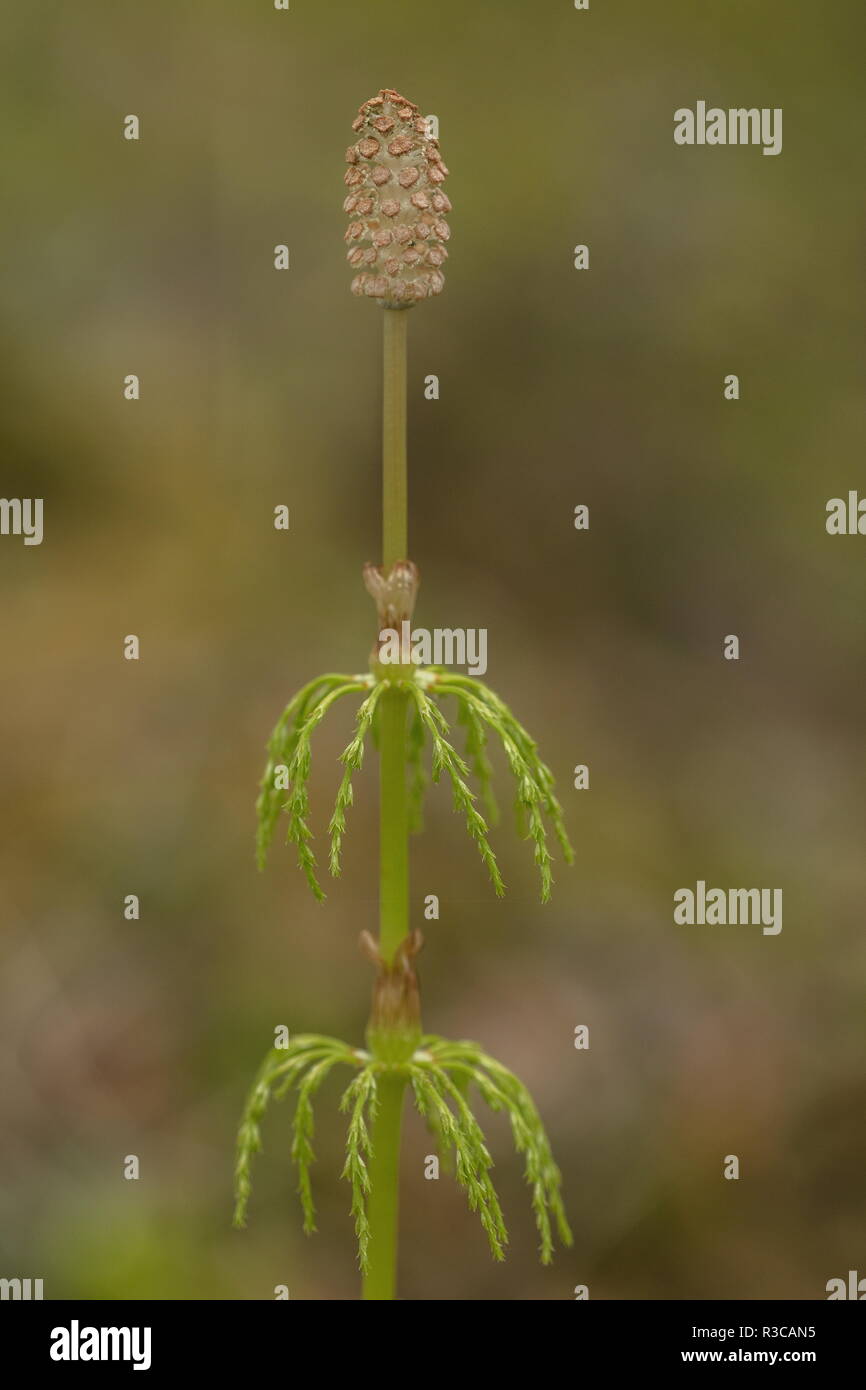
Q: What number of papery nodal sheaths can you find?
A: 2